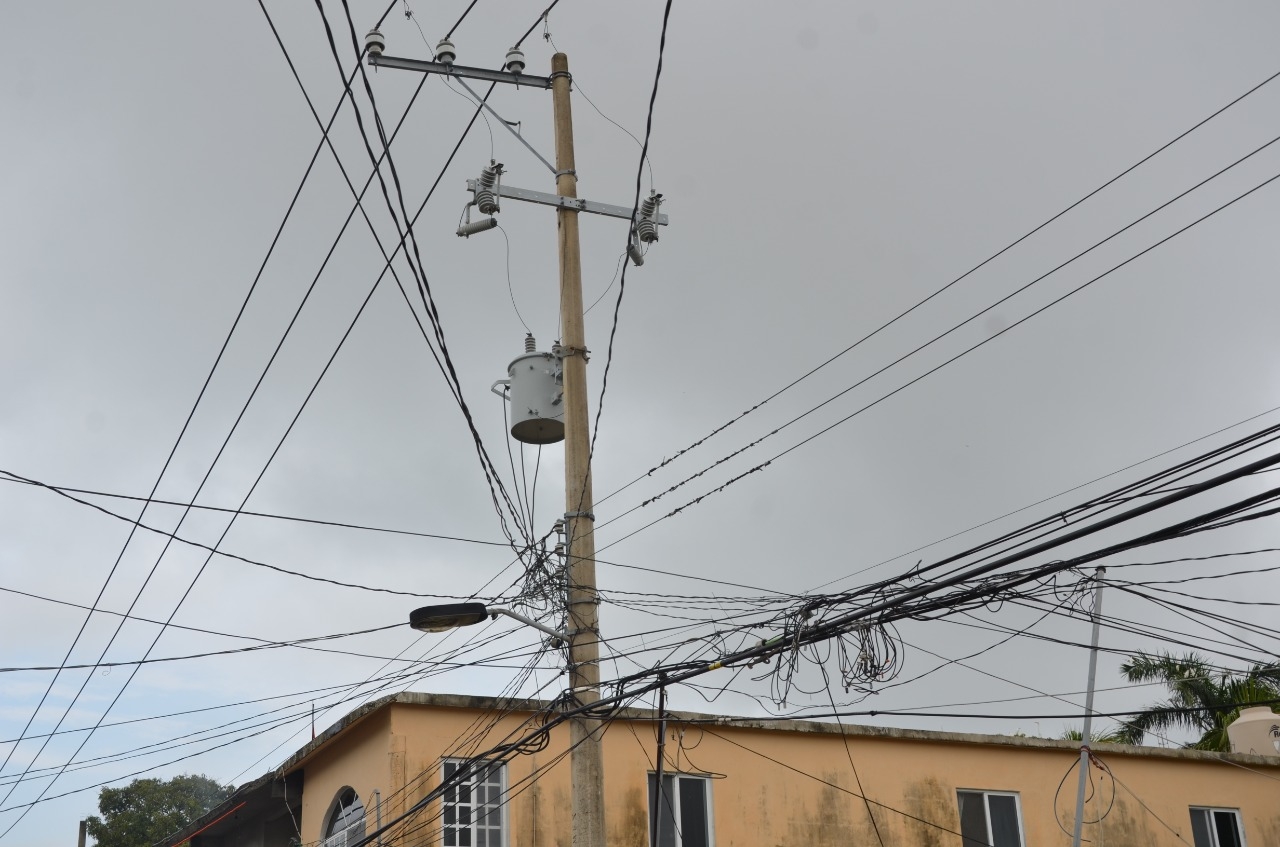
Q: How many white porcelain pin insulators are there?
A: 3